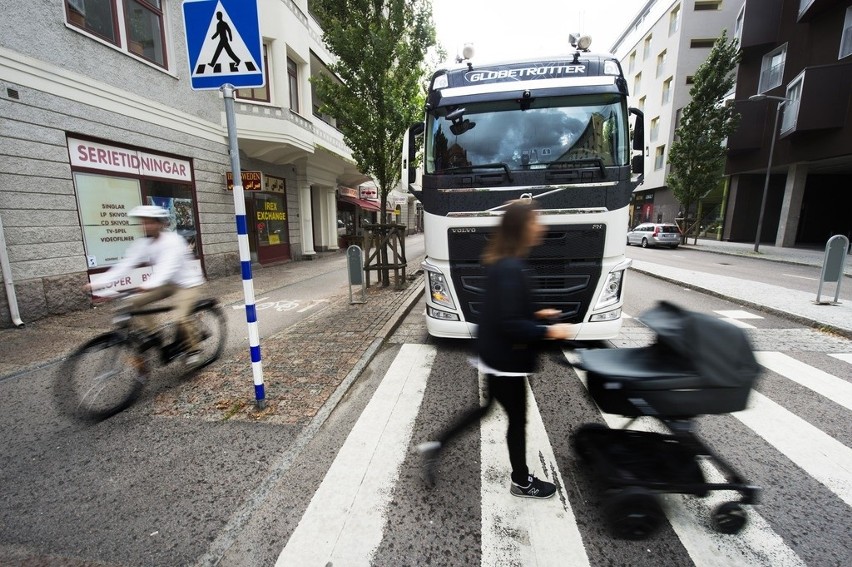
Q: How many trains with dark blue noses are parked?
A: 0